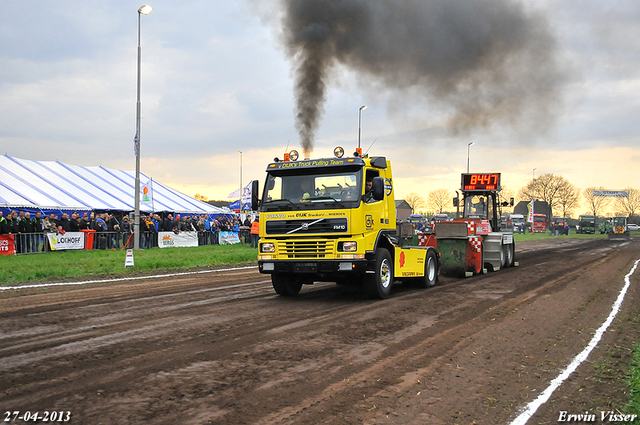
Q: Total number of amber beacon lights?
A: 2